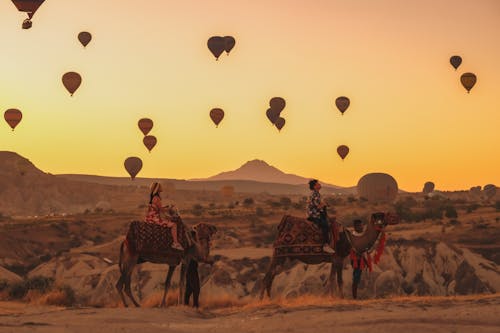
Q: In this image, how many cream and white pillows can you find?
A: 0